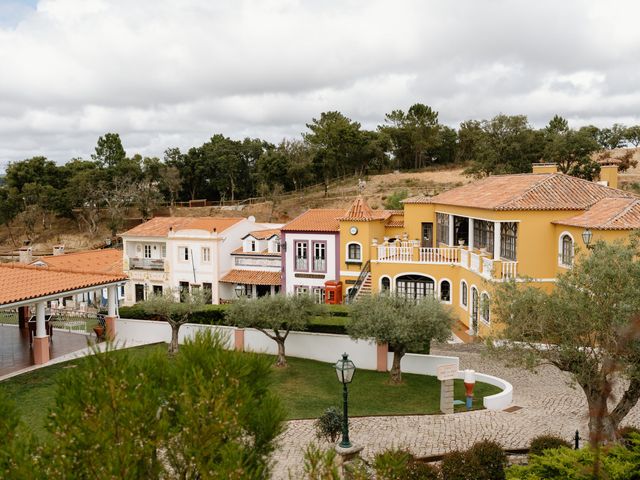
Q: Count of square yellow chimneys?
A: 2